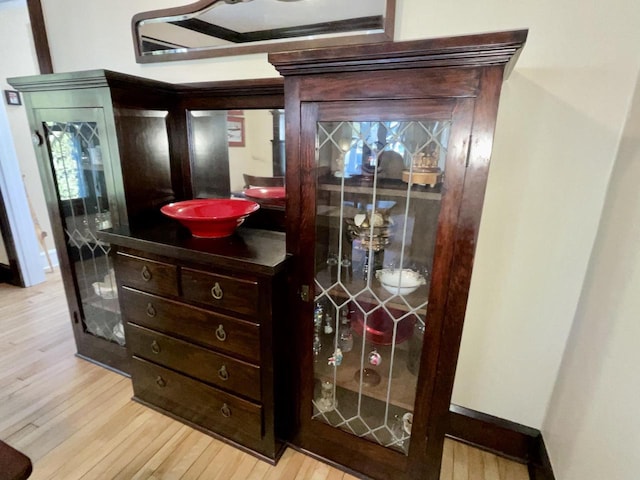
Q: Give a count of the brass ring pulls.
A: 8